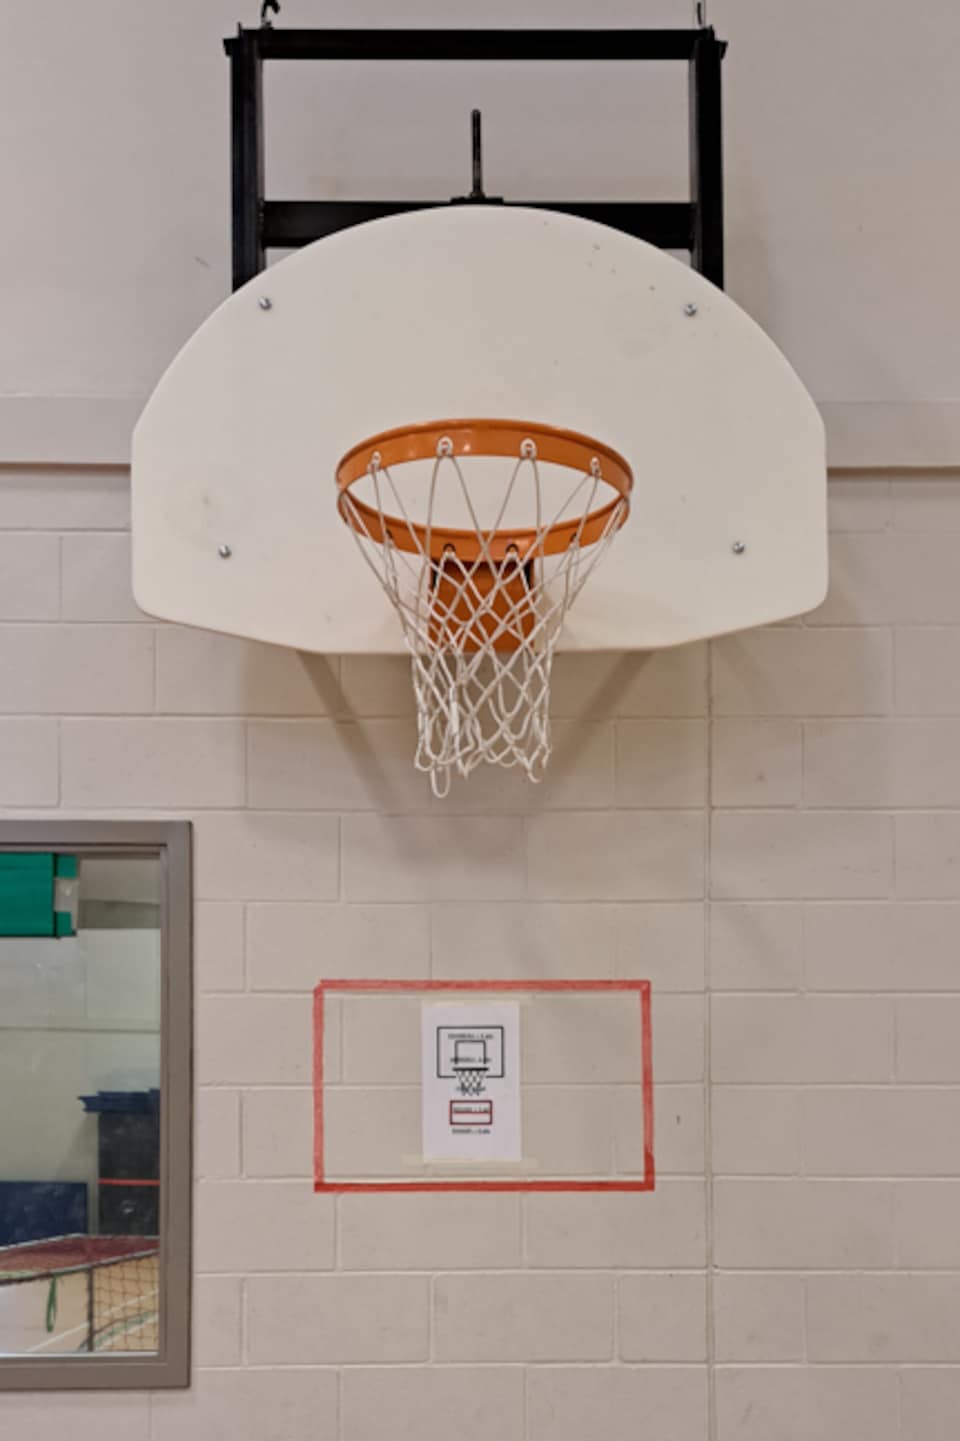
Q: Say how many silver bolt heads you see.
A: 4